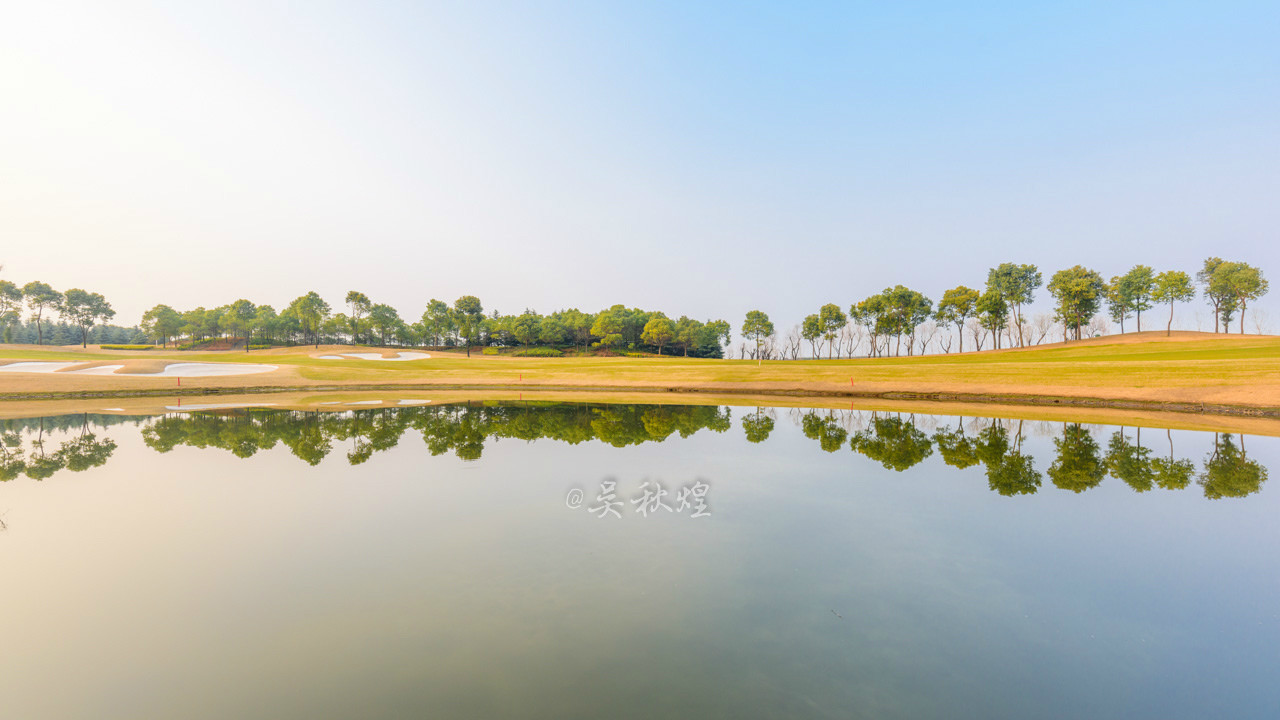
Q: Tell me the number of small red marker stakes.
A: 3